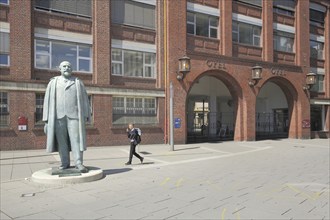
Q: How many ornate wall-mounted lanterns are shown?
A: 3